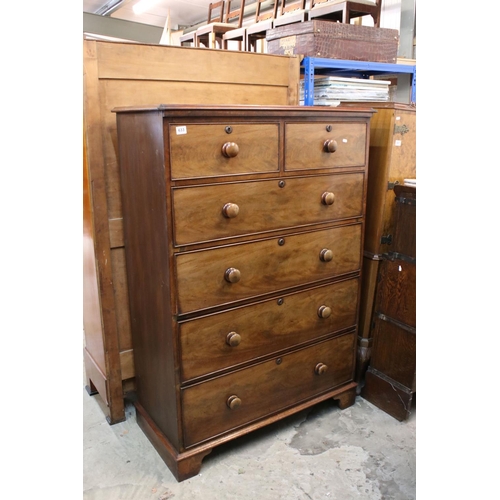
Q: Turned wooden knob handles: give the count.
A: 10